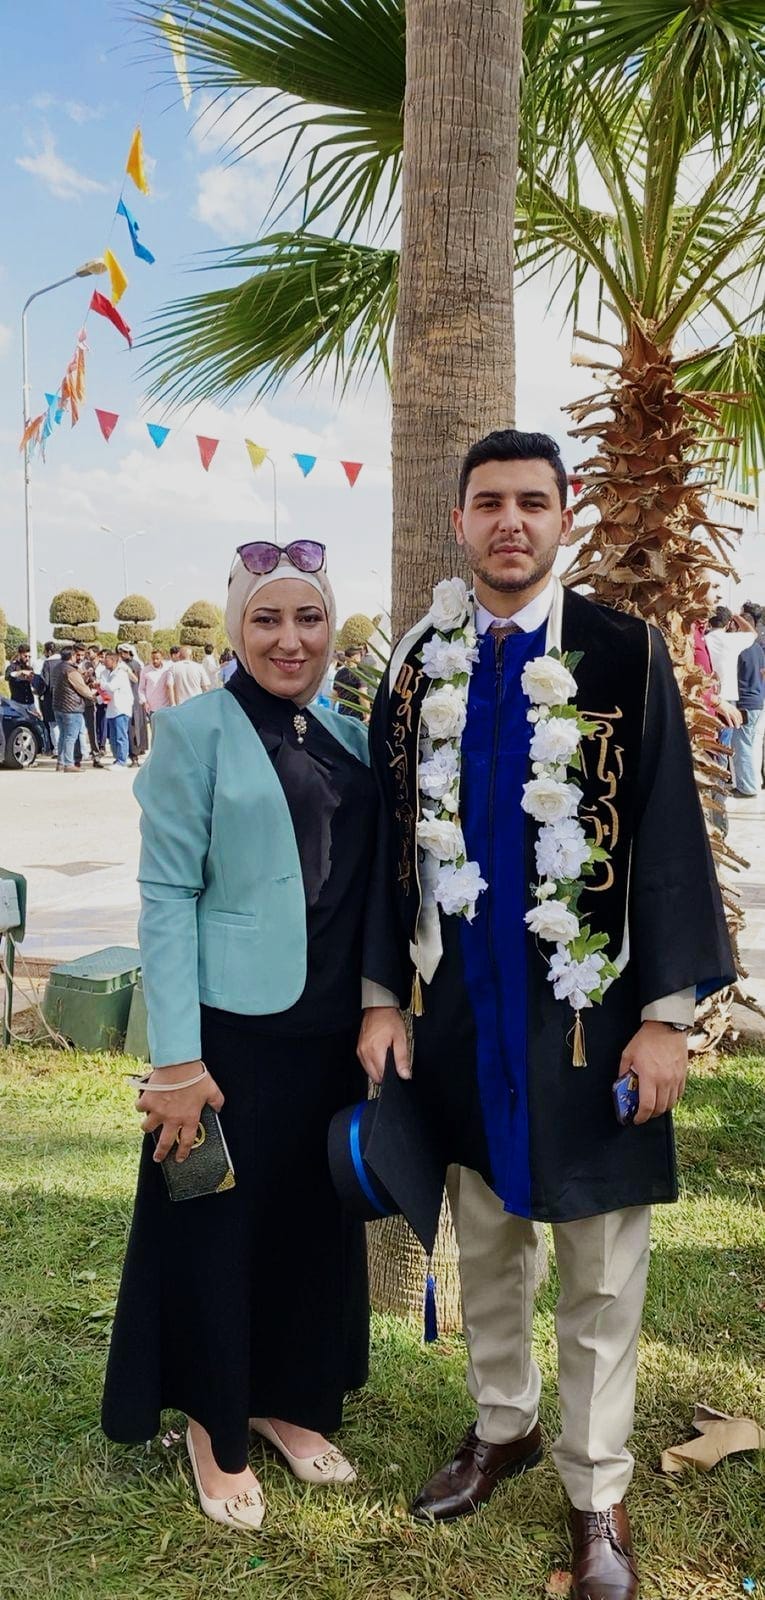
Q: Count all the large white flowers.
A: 12